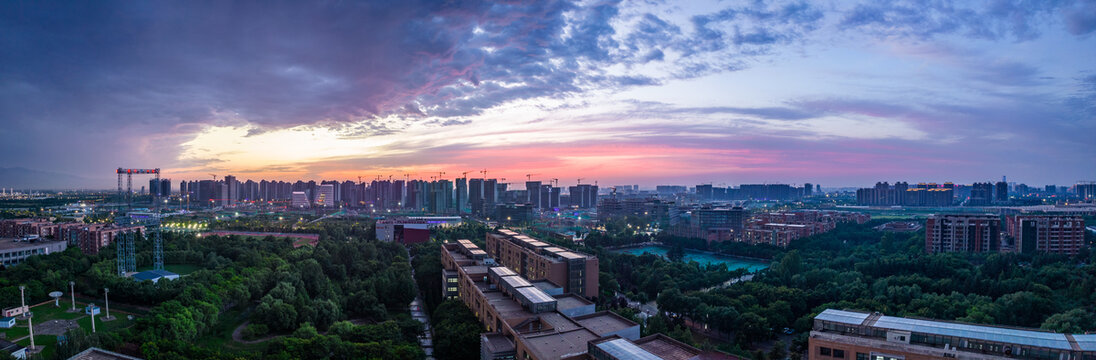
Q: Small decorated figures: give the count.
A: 0